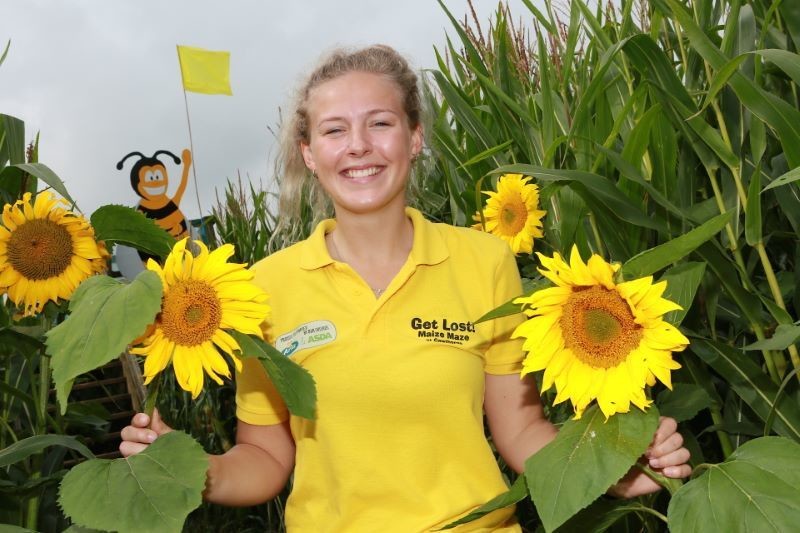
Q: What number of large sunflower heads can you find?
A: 4